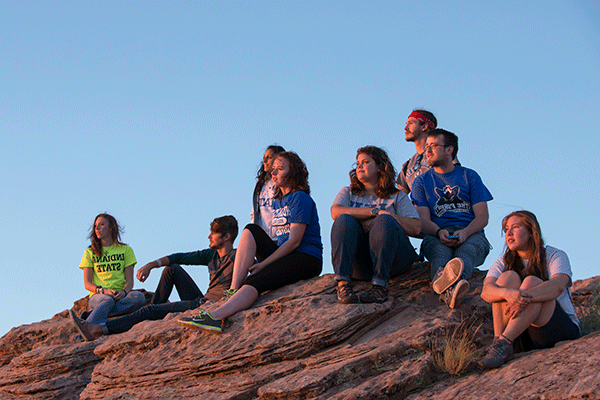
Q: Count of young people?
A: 8